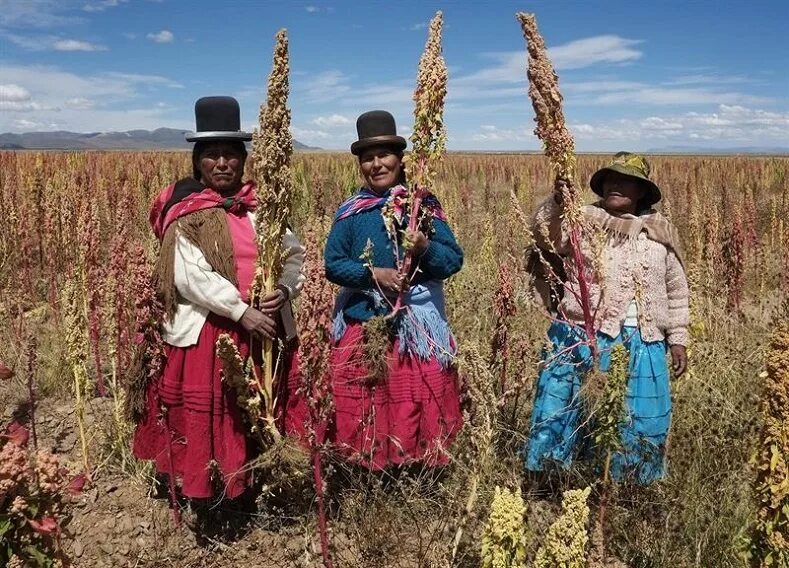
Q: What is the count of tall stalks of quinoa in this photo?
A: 3